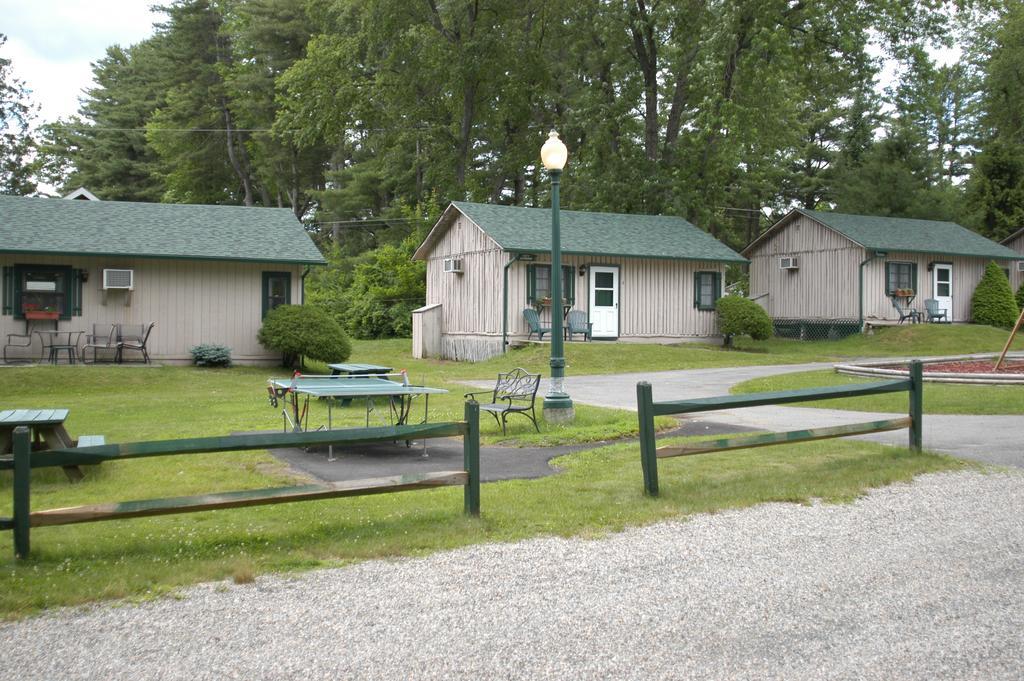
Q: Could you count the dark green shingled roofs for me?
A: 3